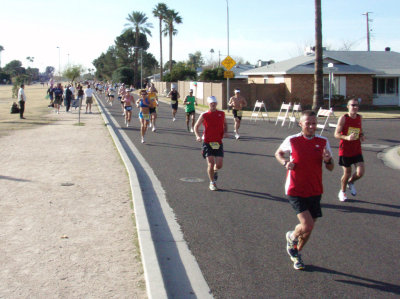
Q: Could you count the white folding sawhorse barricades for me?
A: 4